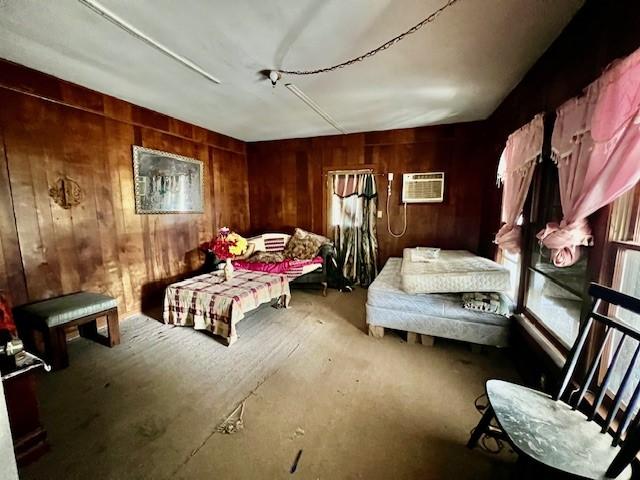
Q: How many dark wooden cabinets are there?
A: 1